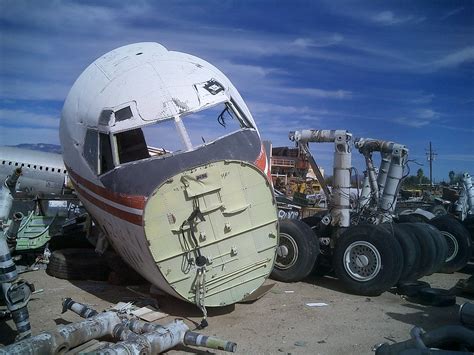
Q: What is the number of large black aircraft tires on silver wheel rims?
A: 3